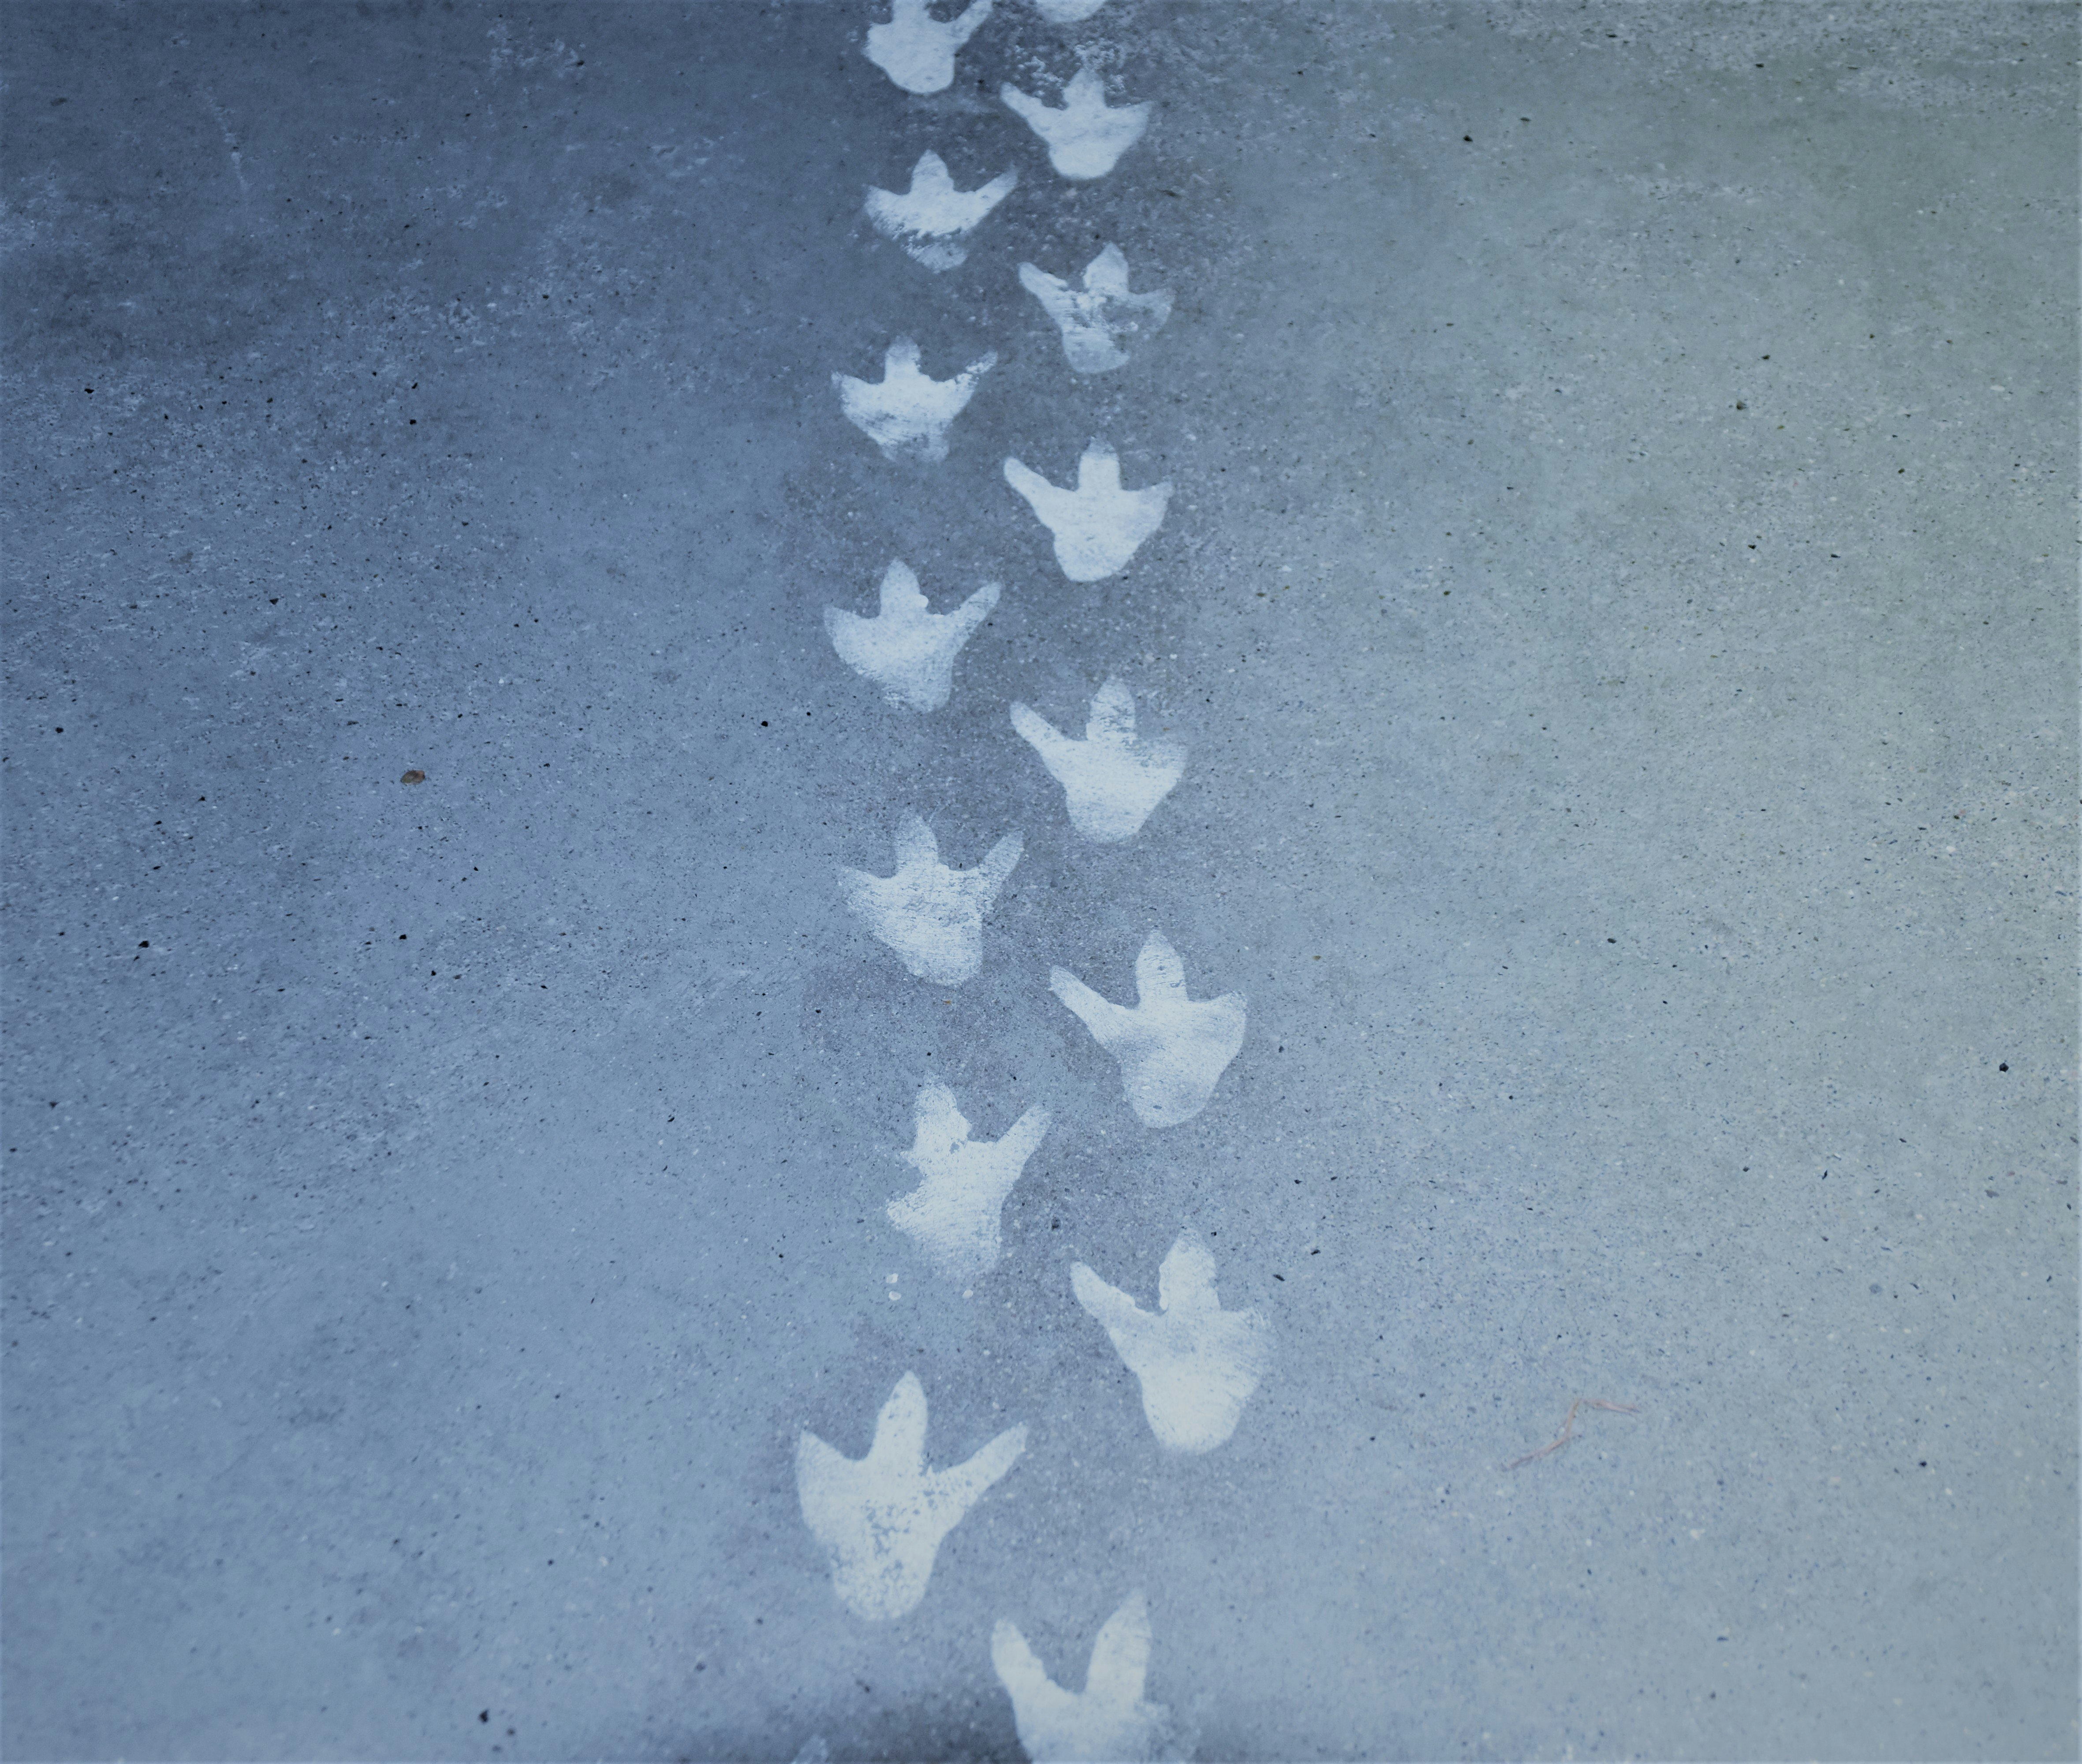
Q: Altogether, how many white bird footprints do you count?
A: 15